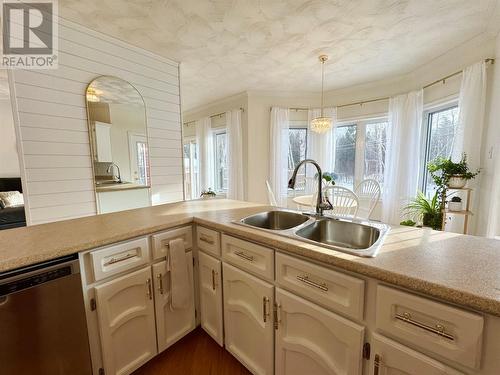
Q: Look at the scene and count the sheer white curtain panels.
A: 6